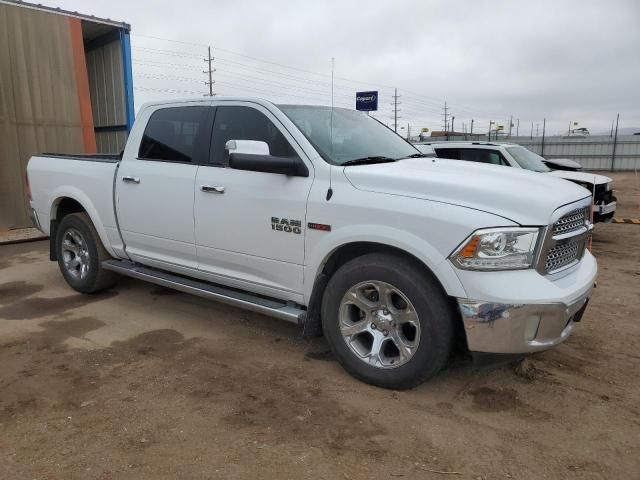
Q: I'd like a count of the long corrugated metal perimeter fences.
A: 1